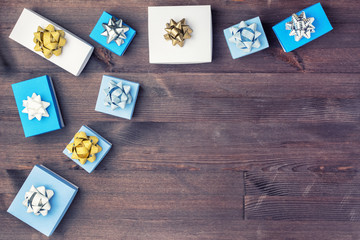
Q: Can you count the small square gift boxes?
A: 4